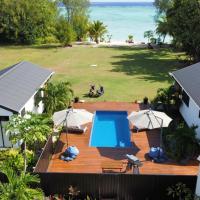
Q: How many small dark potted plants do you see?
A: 2